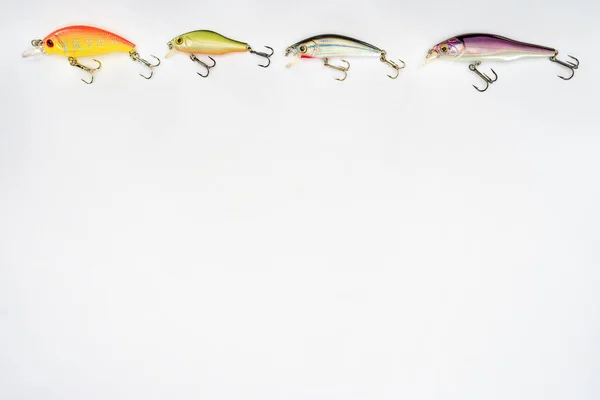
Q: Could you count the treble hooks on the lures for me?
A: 8